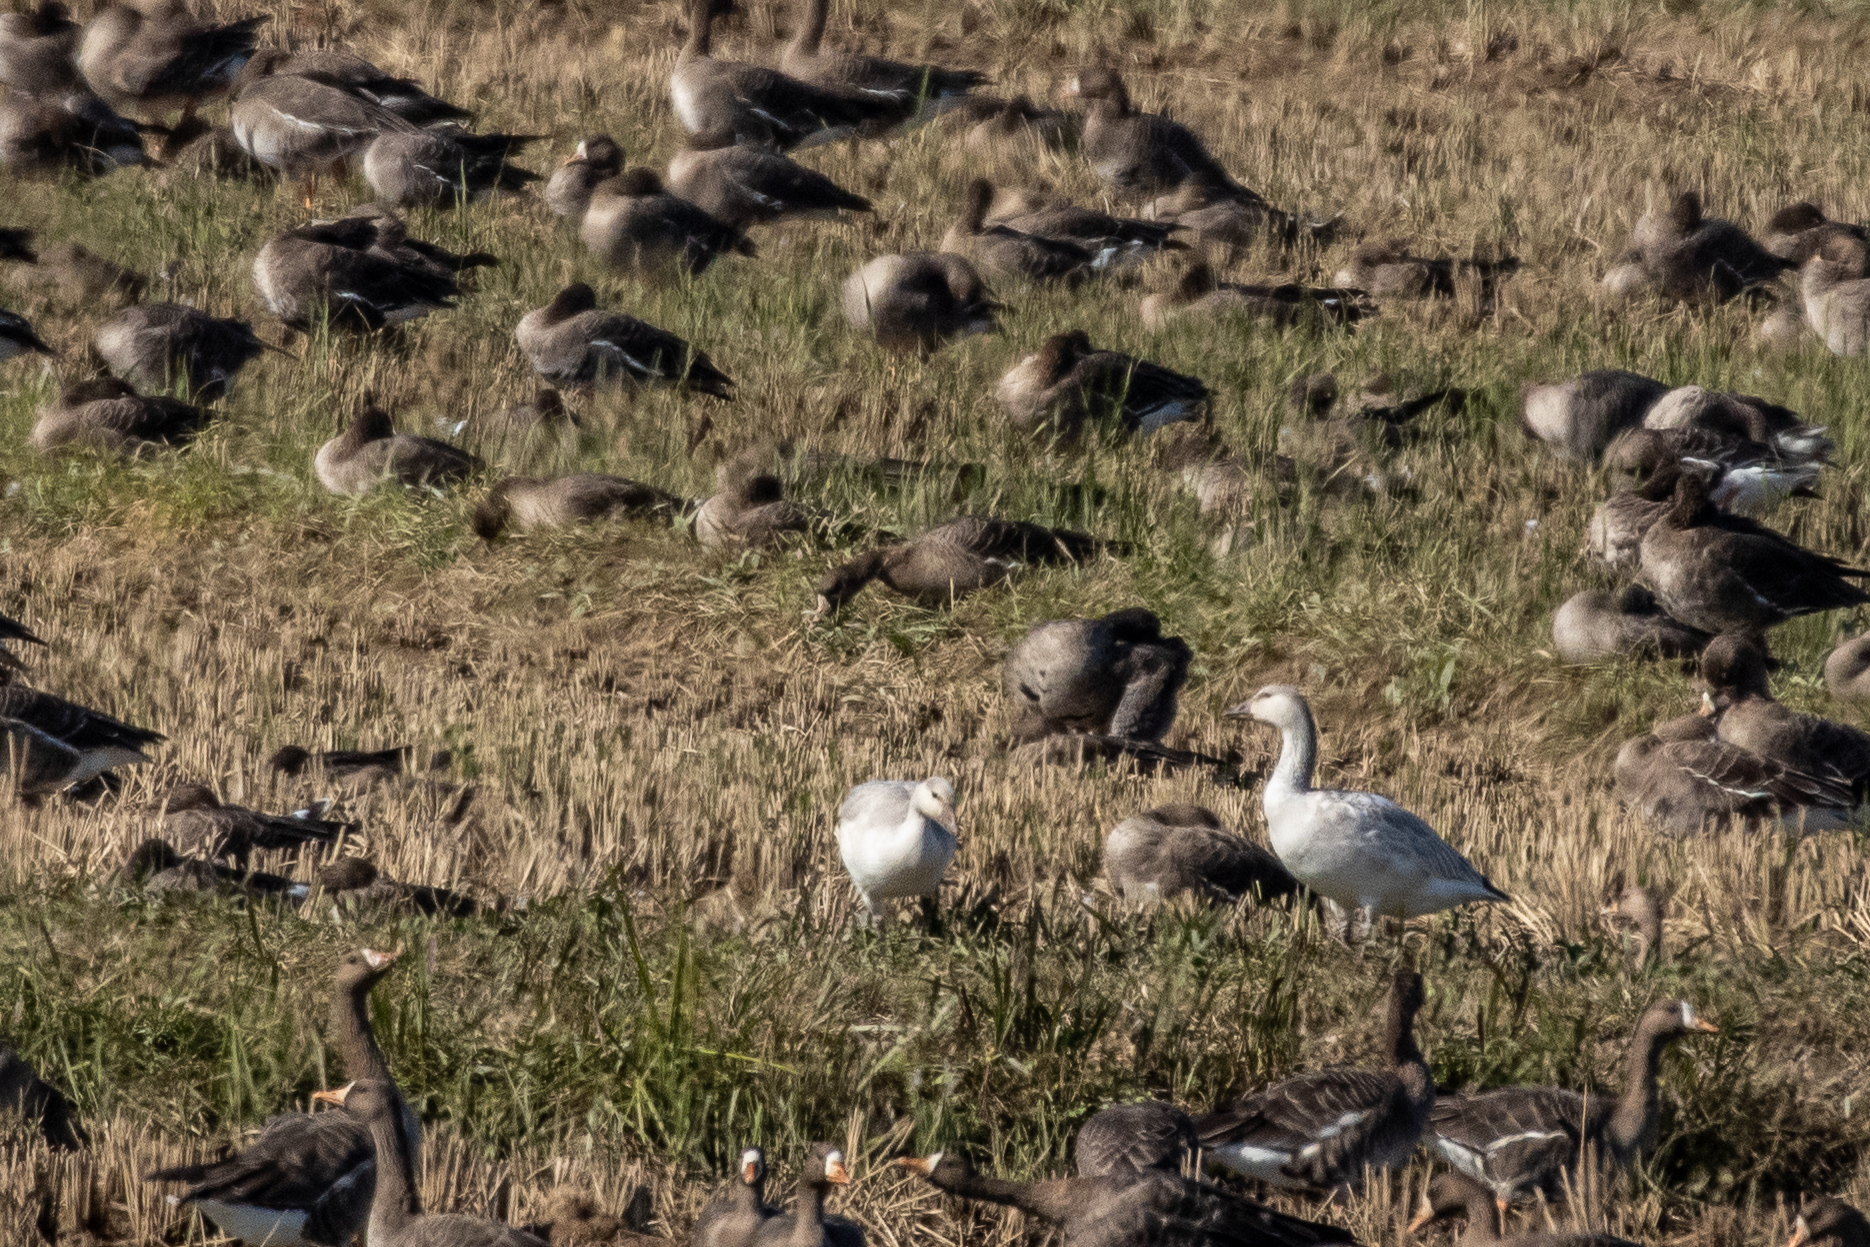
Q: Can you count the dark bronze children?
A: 0